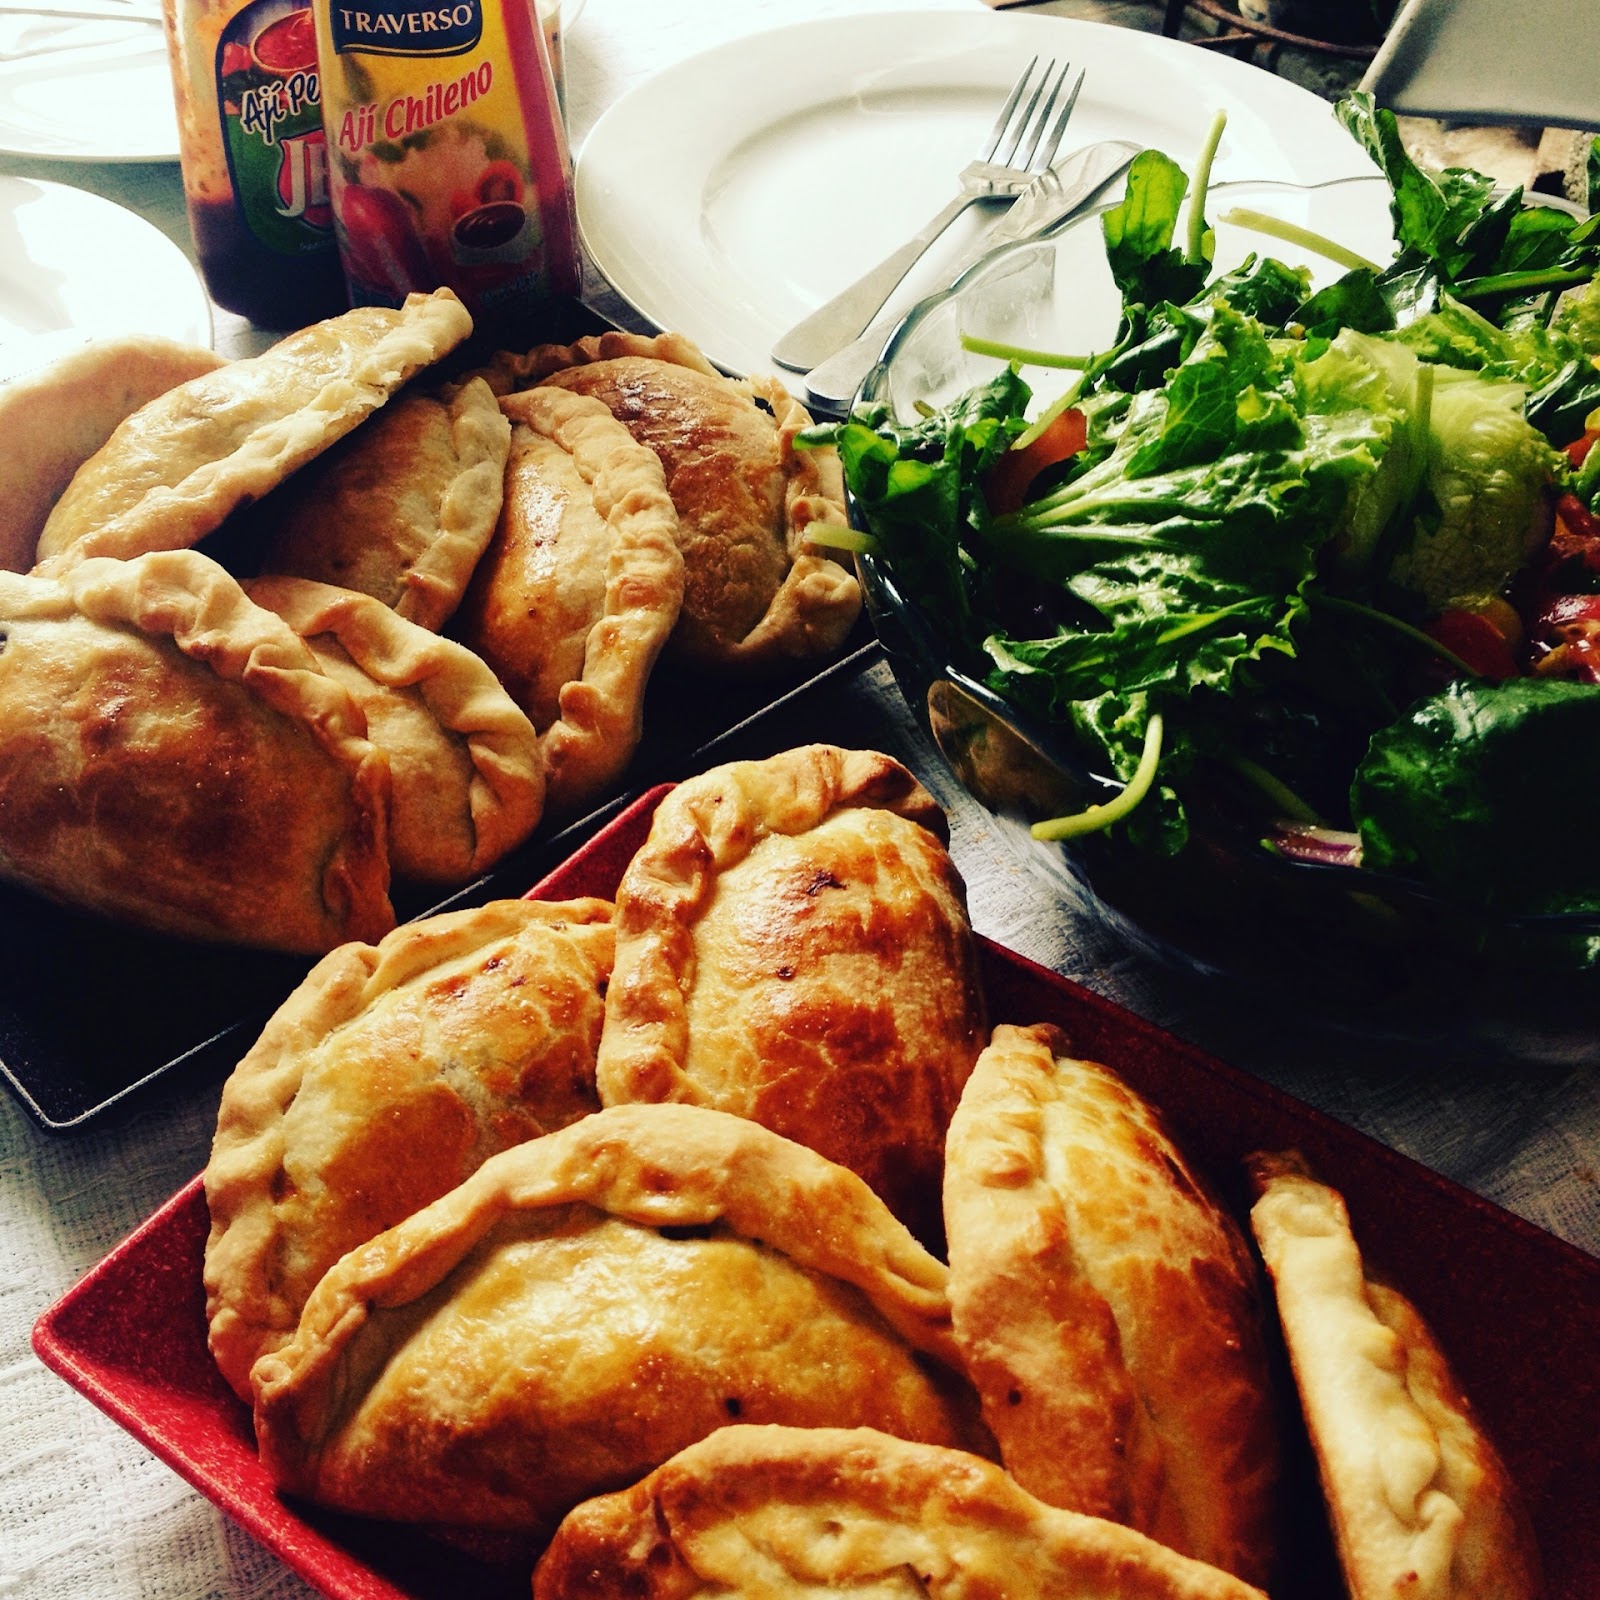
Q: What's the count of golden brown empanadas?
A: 13